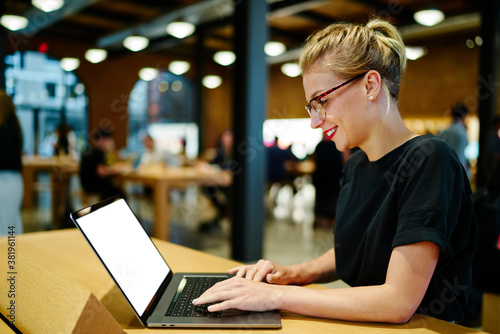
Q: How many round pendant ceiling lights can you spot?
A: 14